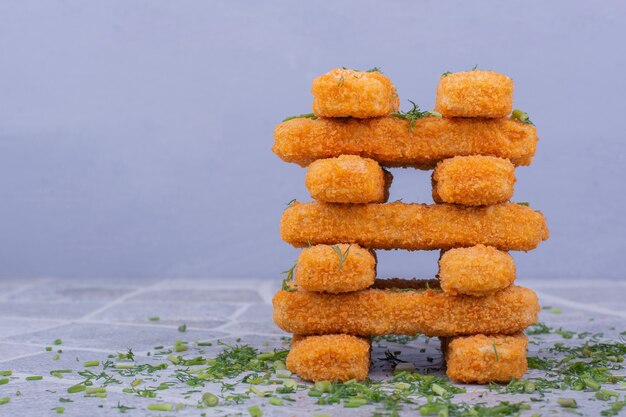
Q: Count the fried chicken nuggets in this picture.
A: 11